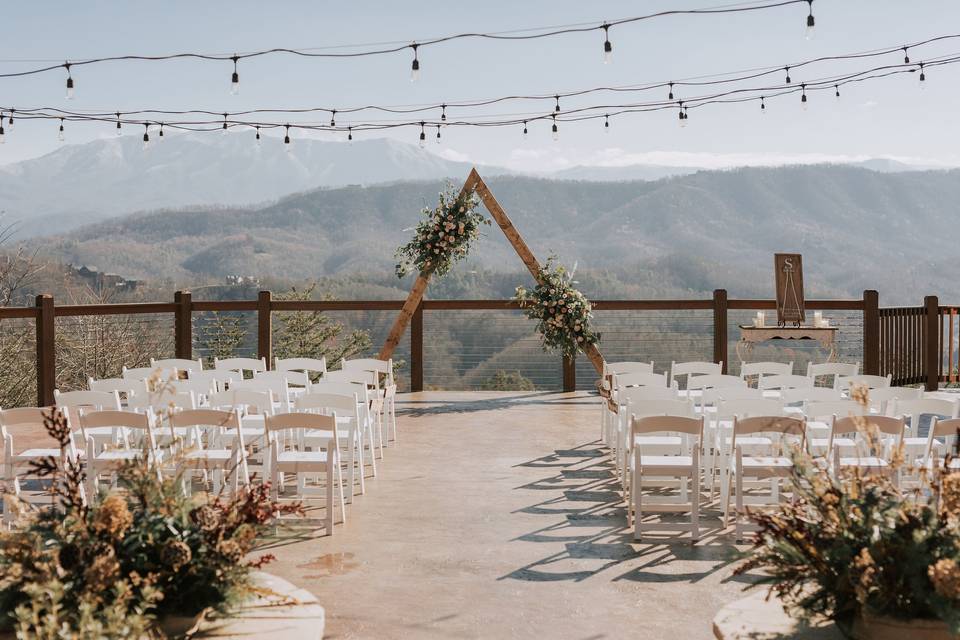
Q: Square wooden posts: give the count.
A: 8